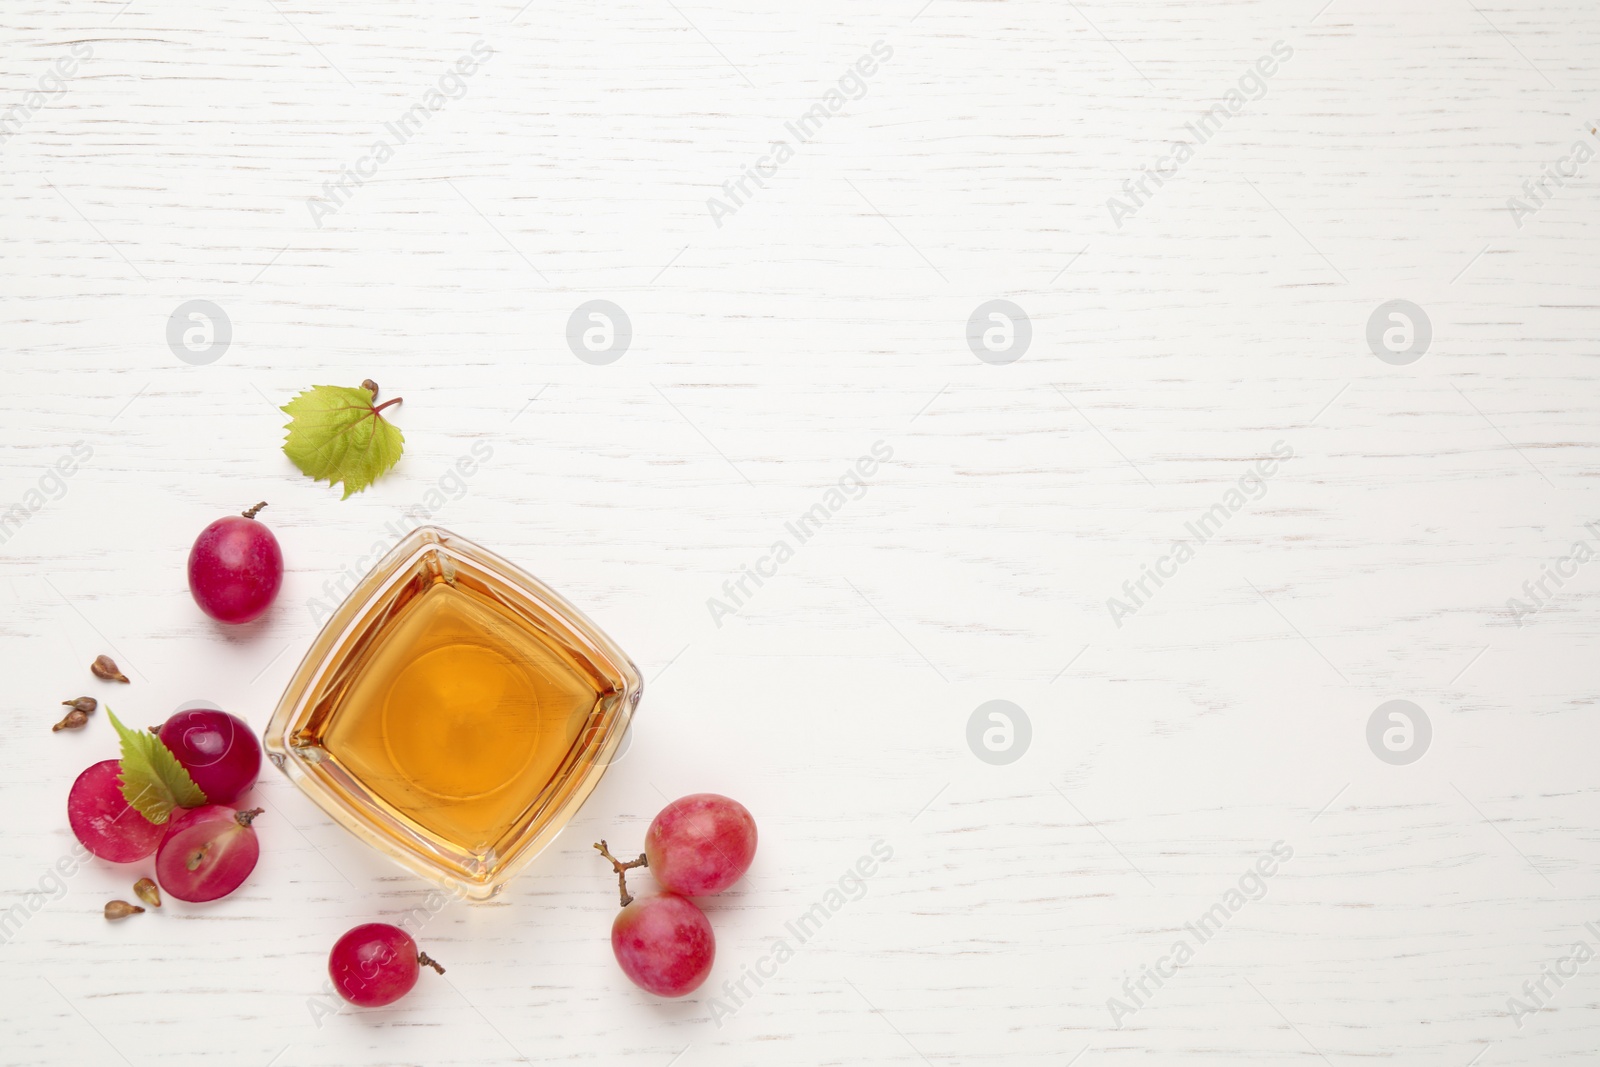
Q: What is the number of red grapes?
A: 7